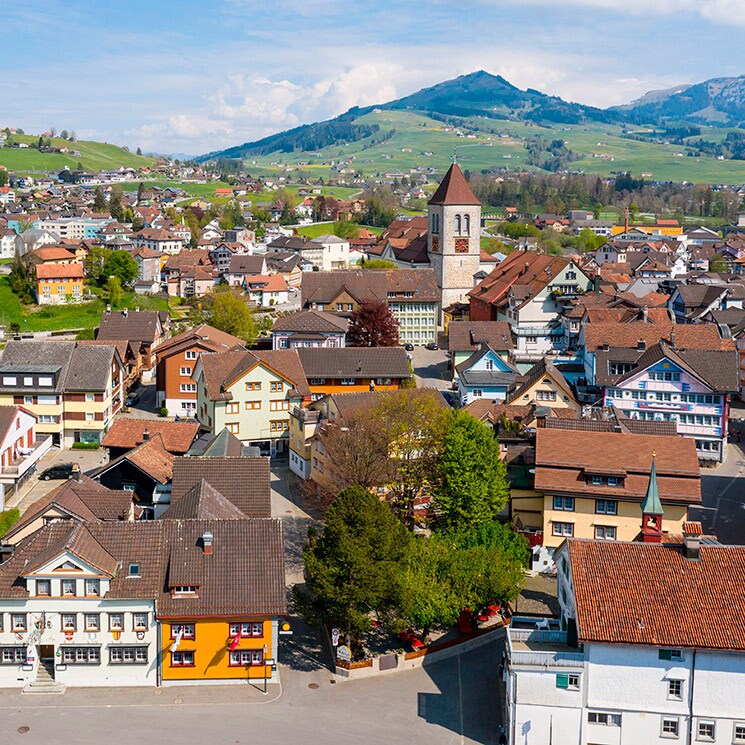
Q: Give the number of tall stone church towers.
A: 1